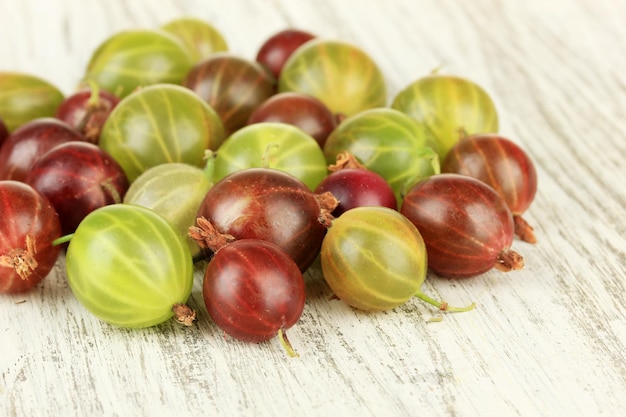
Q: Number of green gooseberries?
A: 11